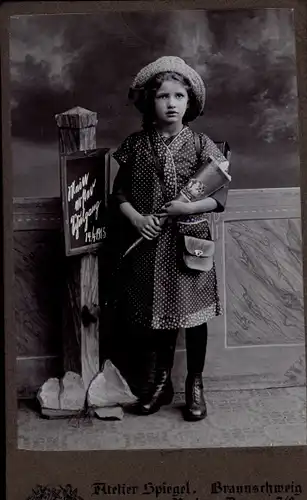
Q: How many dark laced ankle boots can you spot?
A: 2